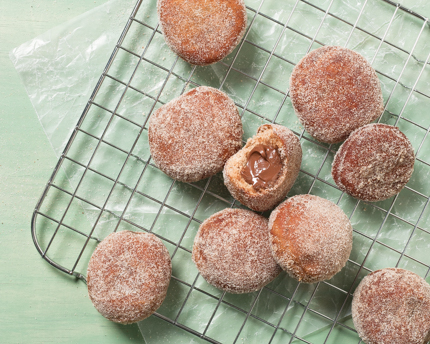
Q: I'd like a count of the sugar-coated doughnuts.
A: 9